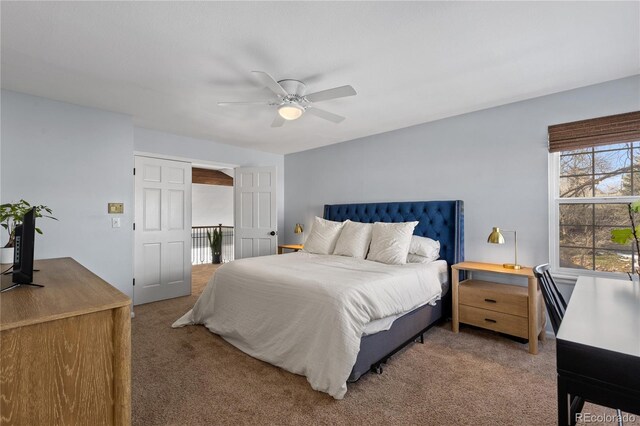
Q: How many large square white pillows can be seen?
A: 3